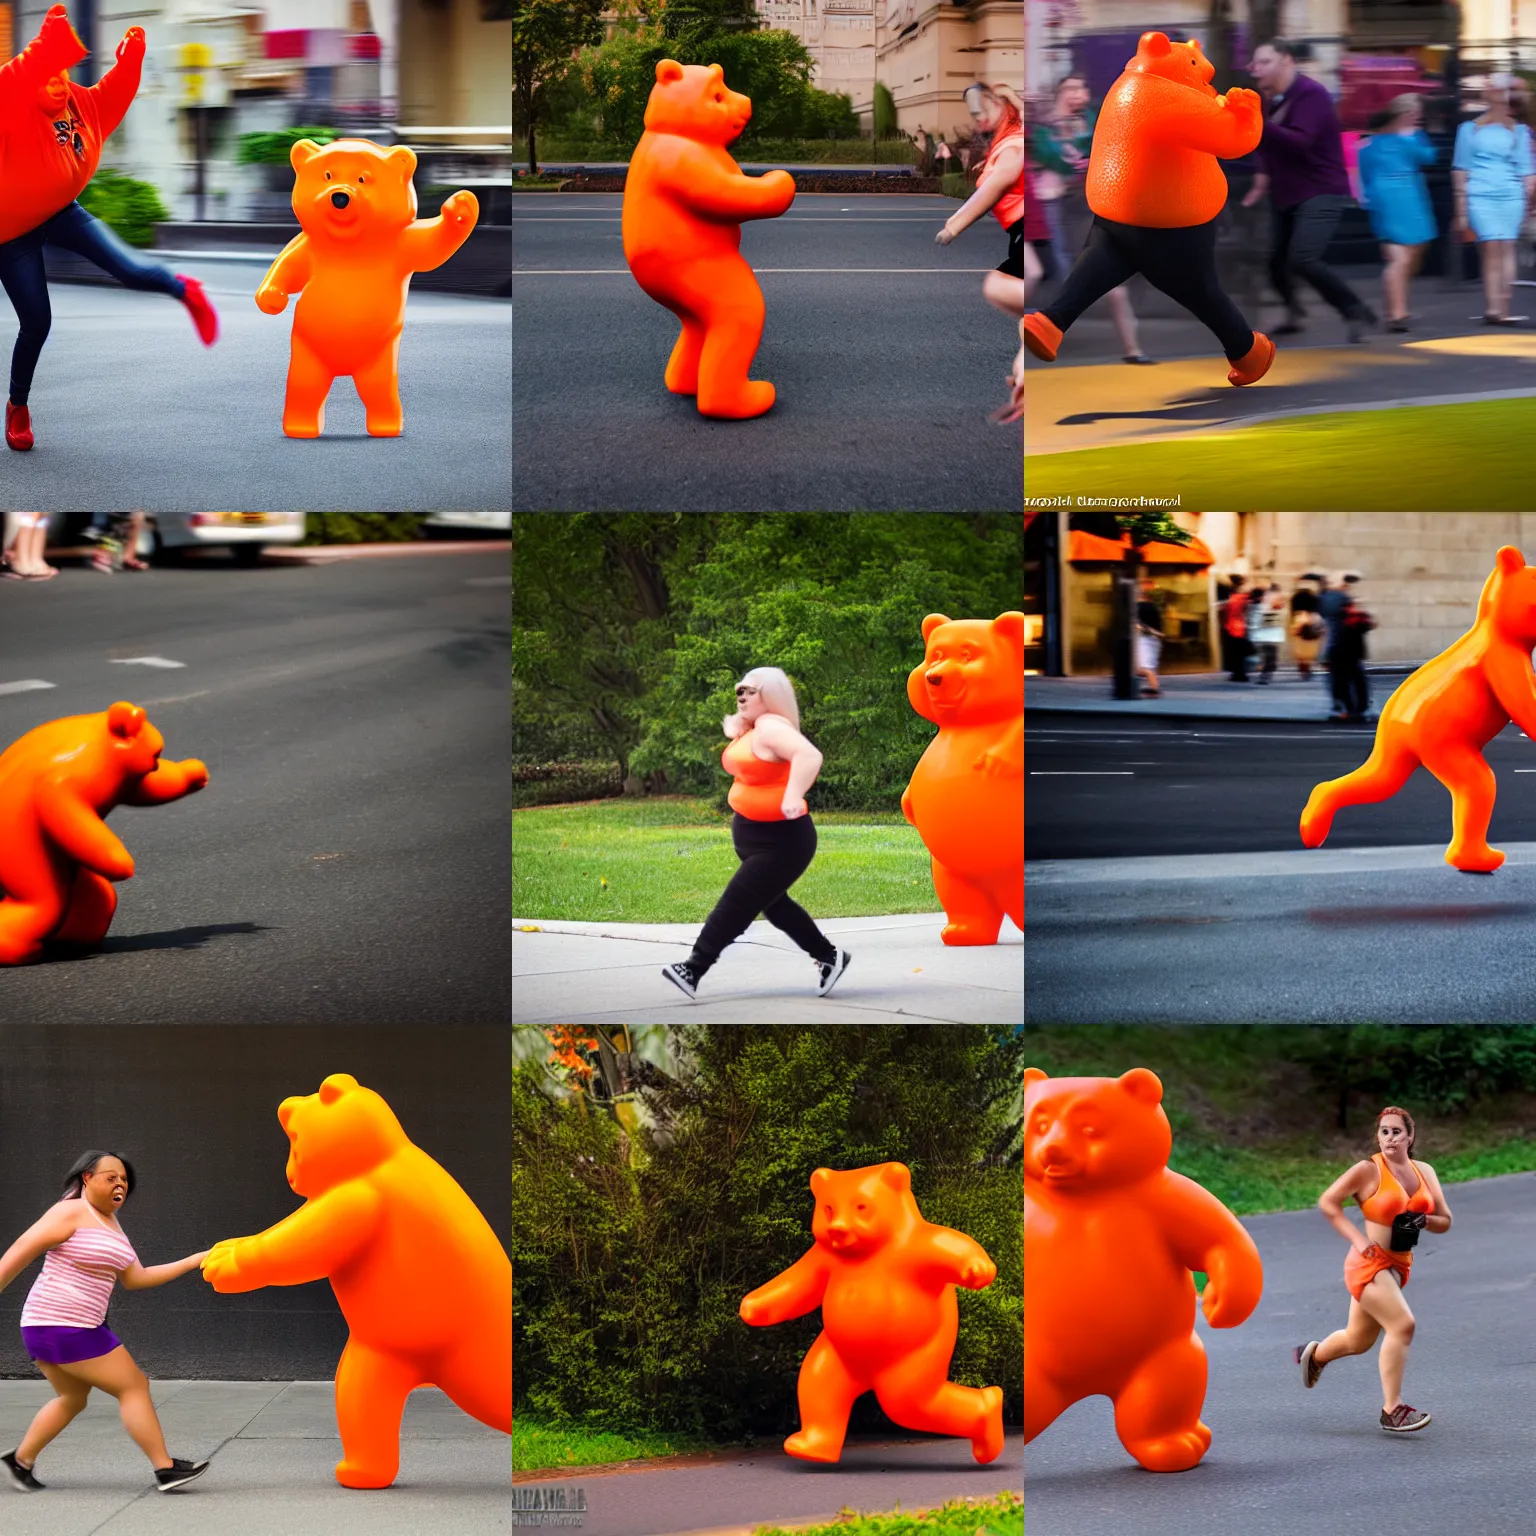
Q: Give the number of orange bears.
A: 9